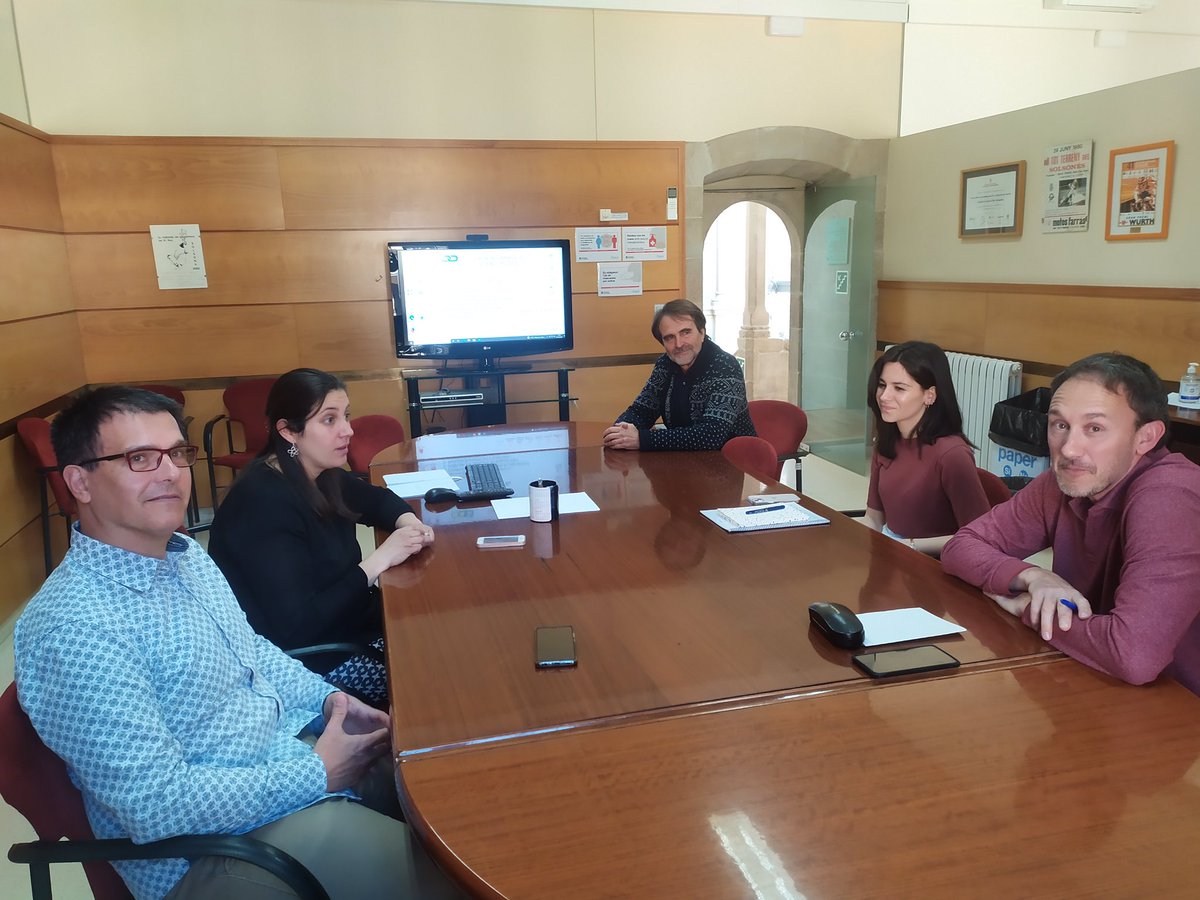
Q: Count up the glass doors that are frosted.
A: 0